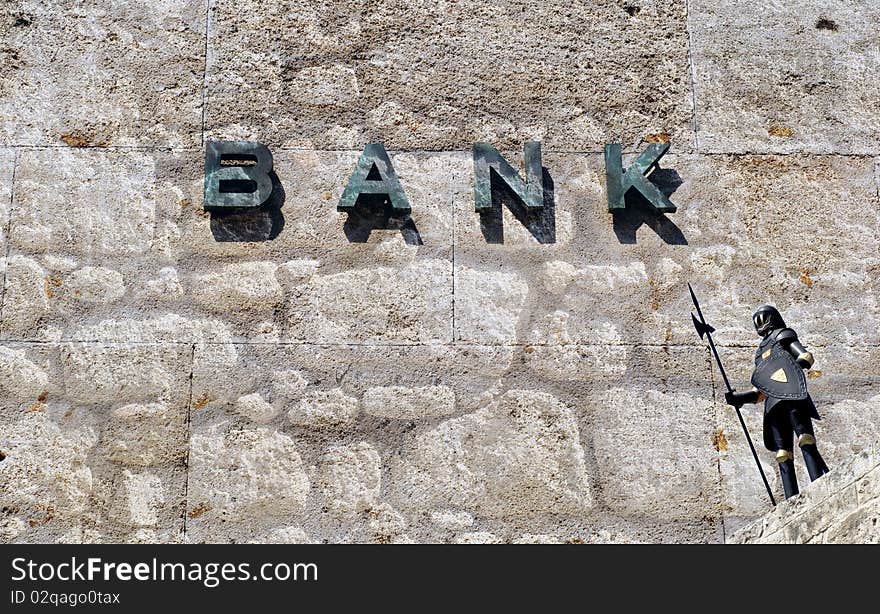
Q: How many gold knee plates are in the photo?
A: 2